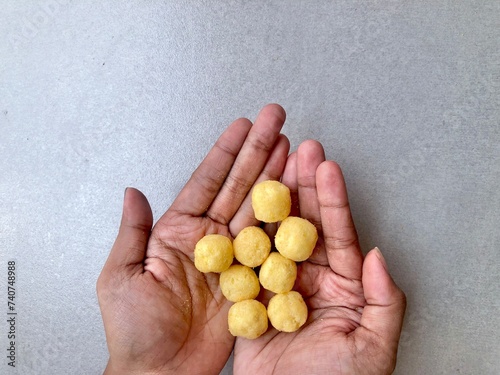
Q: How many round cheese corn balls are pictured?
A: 8